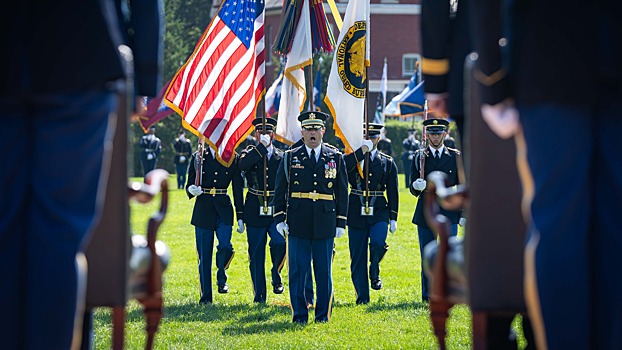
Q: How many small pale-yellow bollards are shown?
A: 0